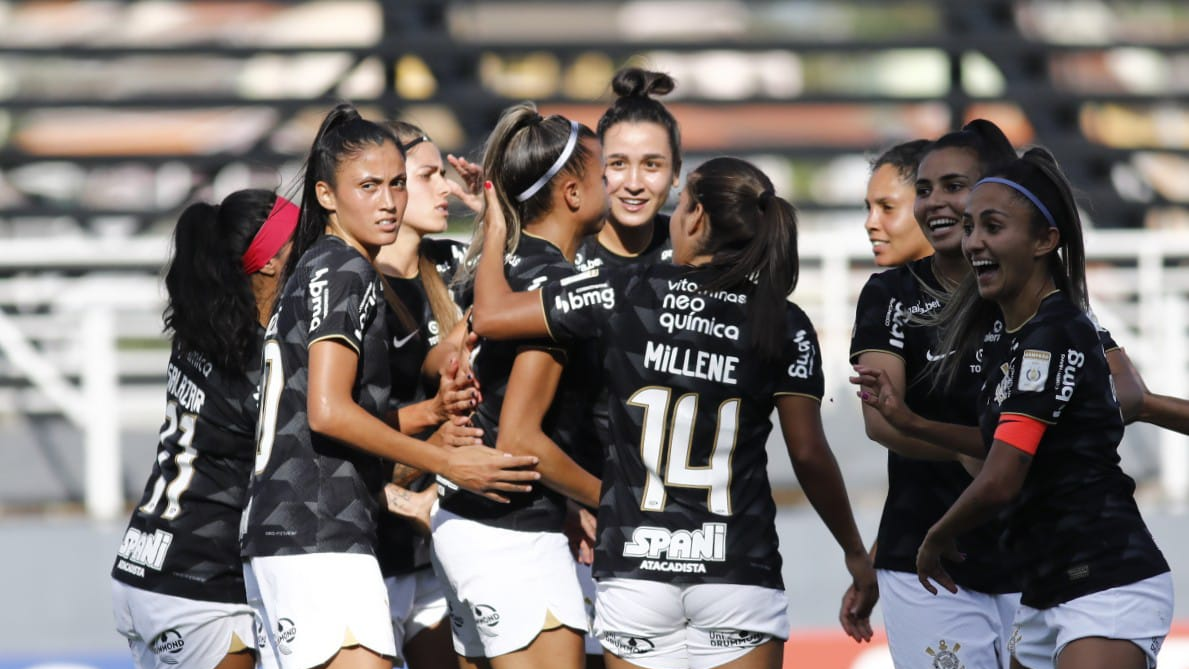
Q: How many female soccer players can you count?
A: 9